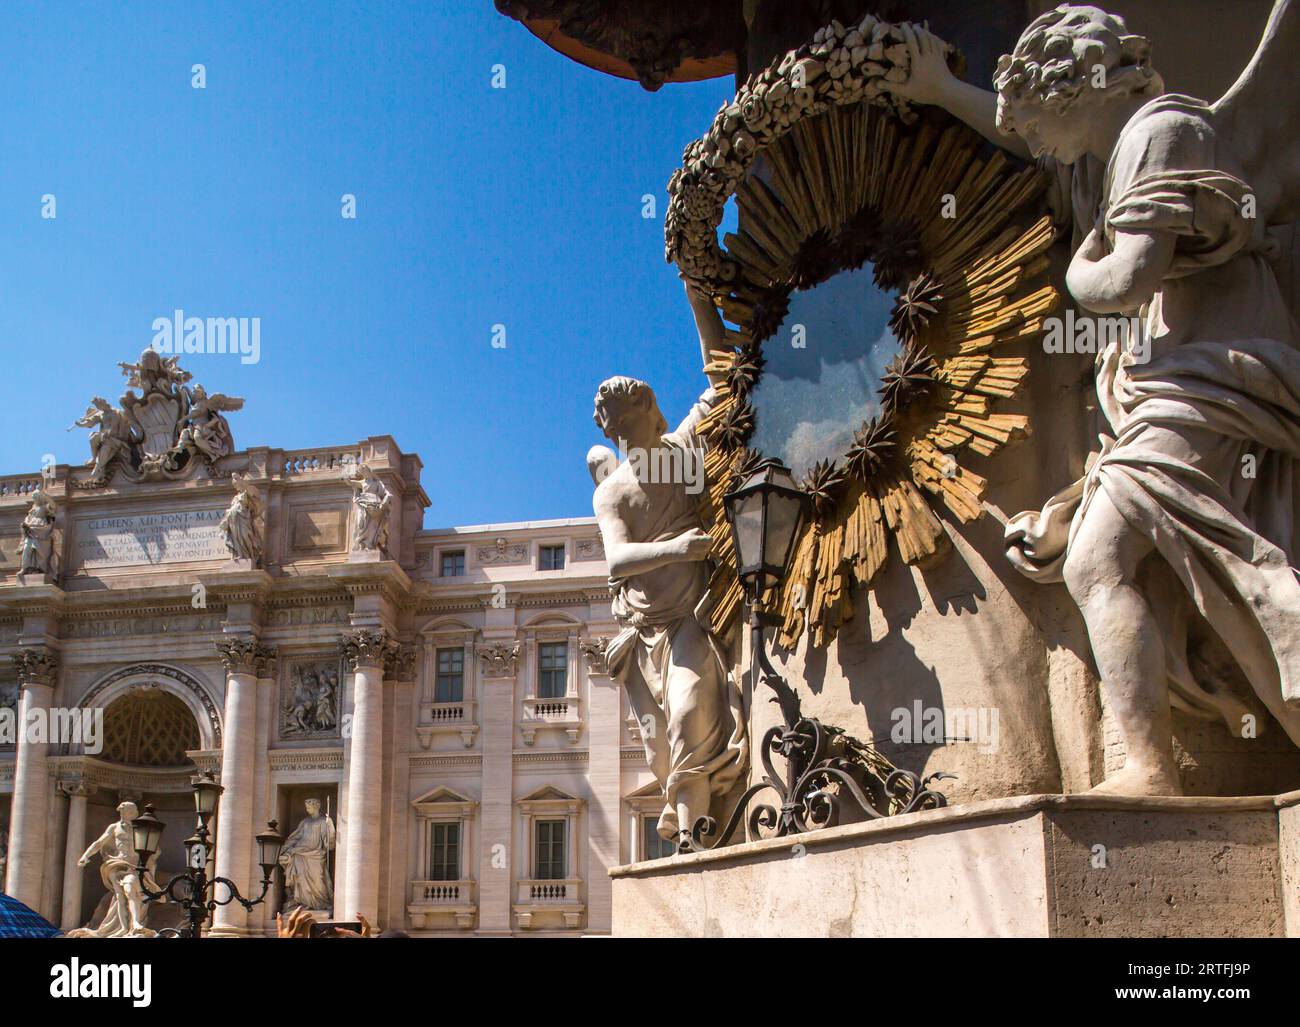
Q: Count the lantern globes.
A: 5